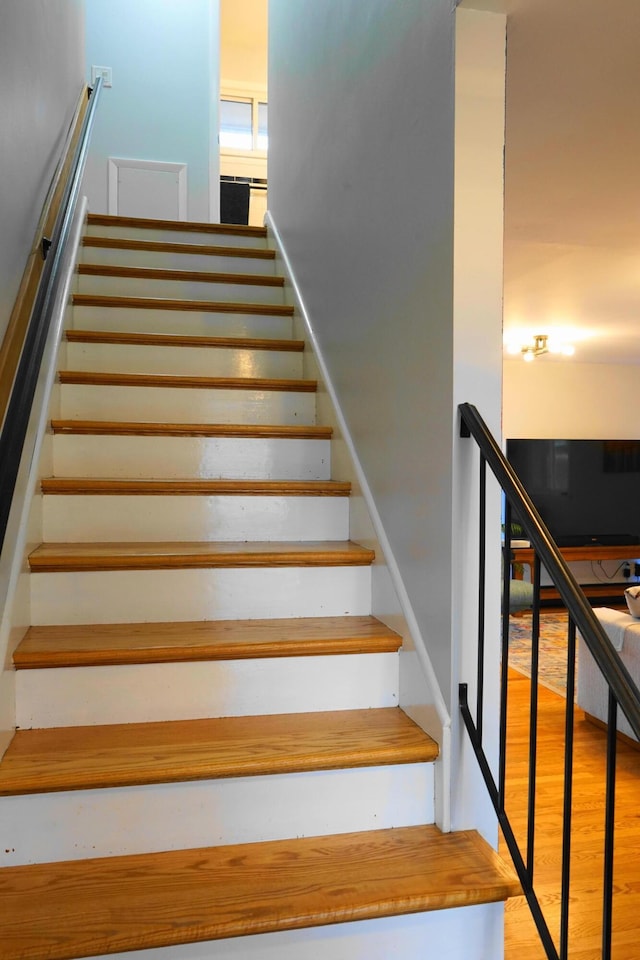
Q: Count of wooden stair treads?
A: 12